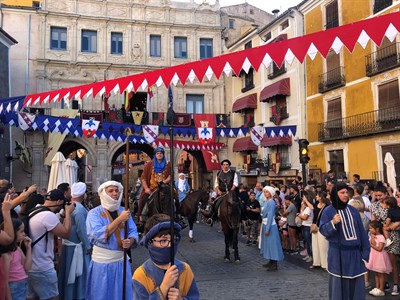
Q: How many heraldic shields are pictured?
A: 5